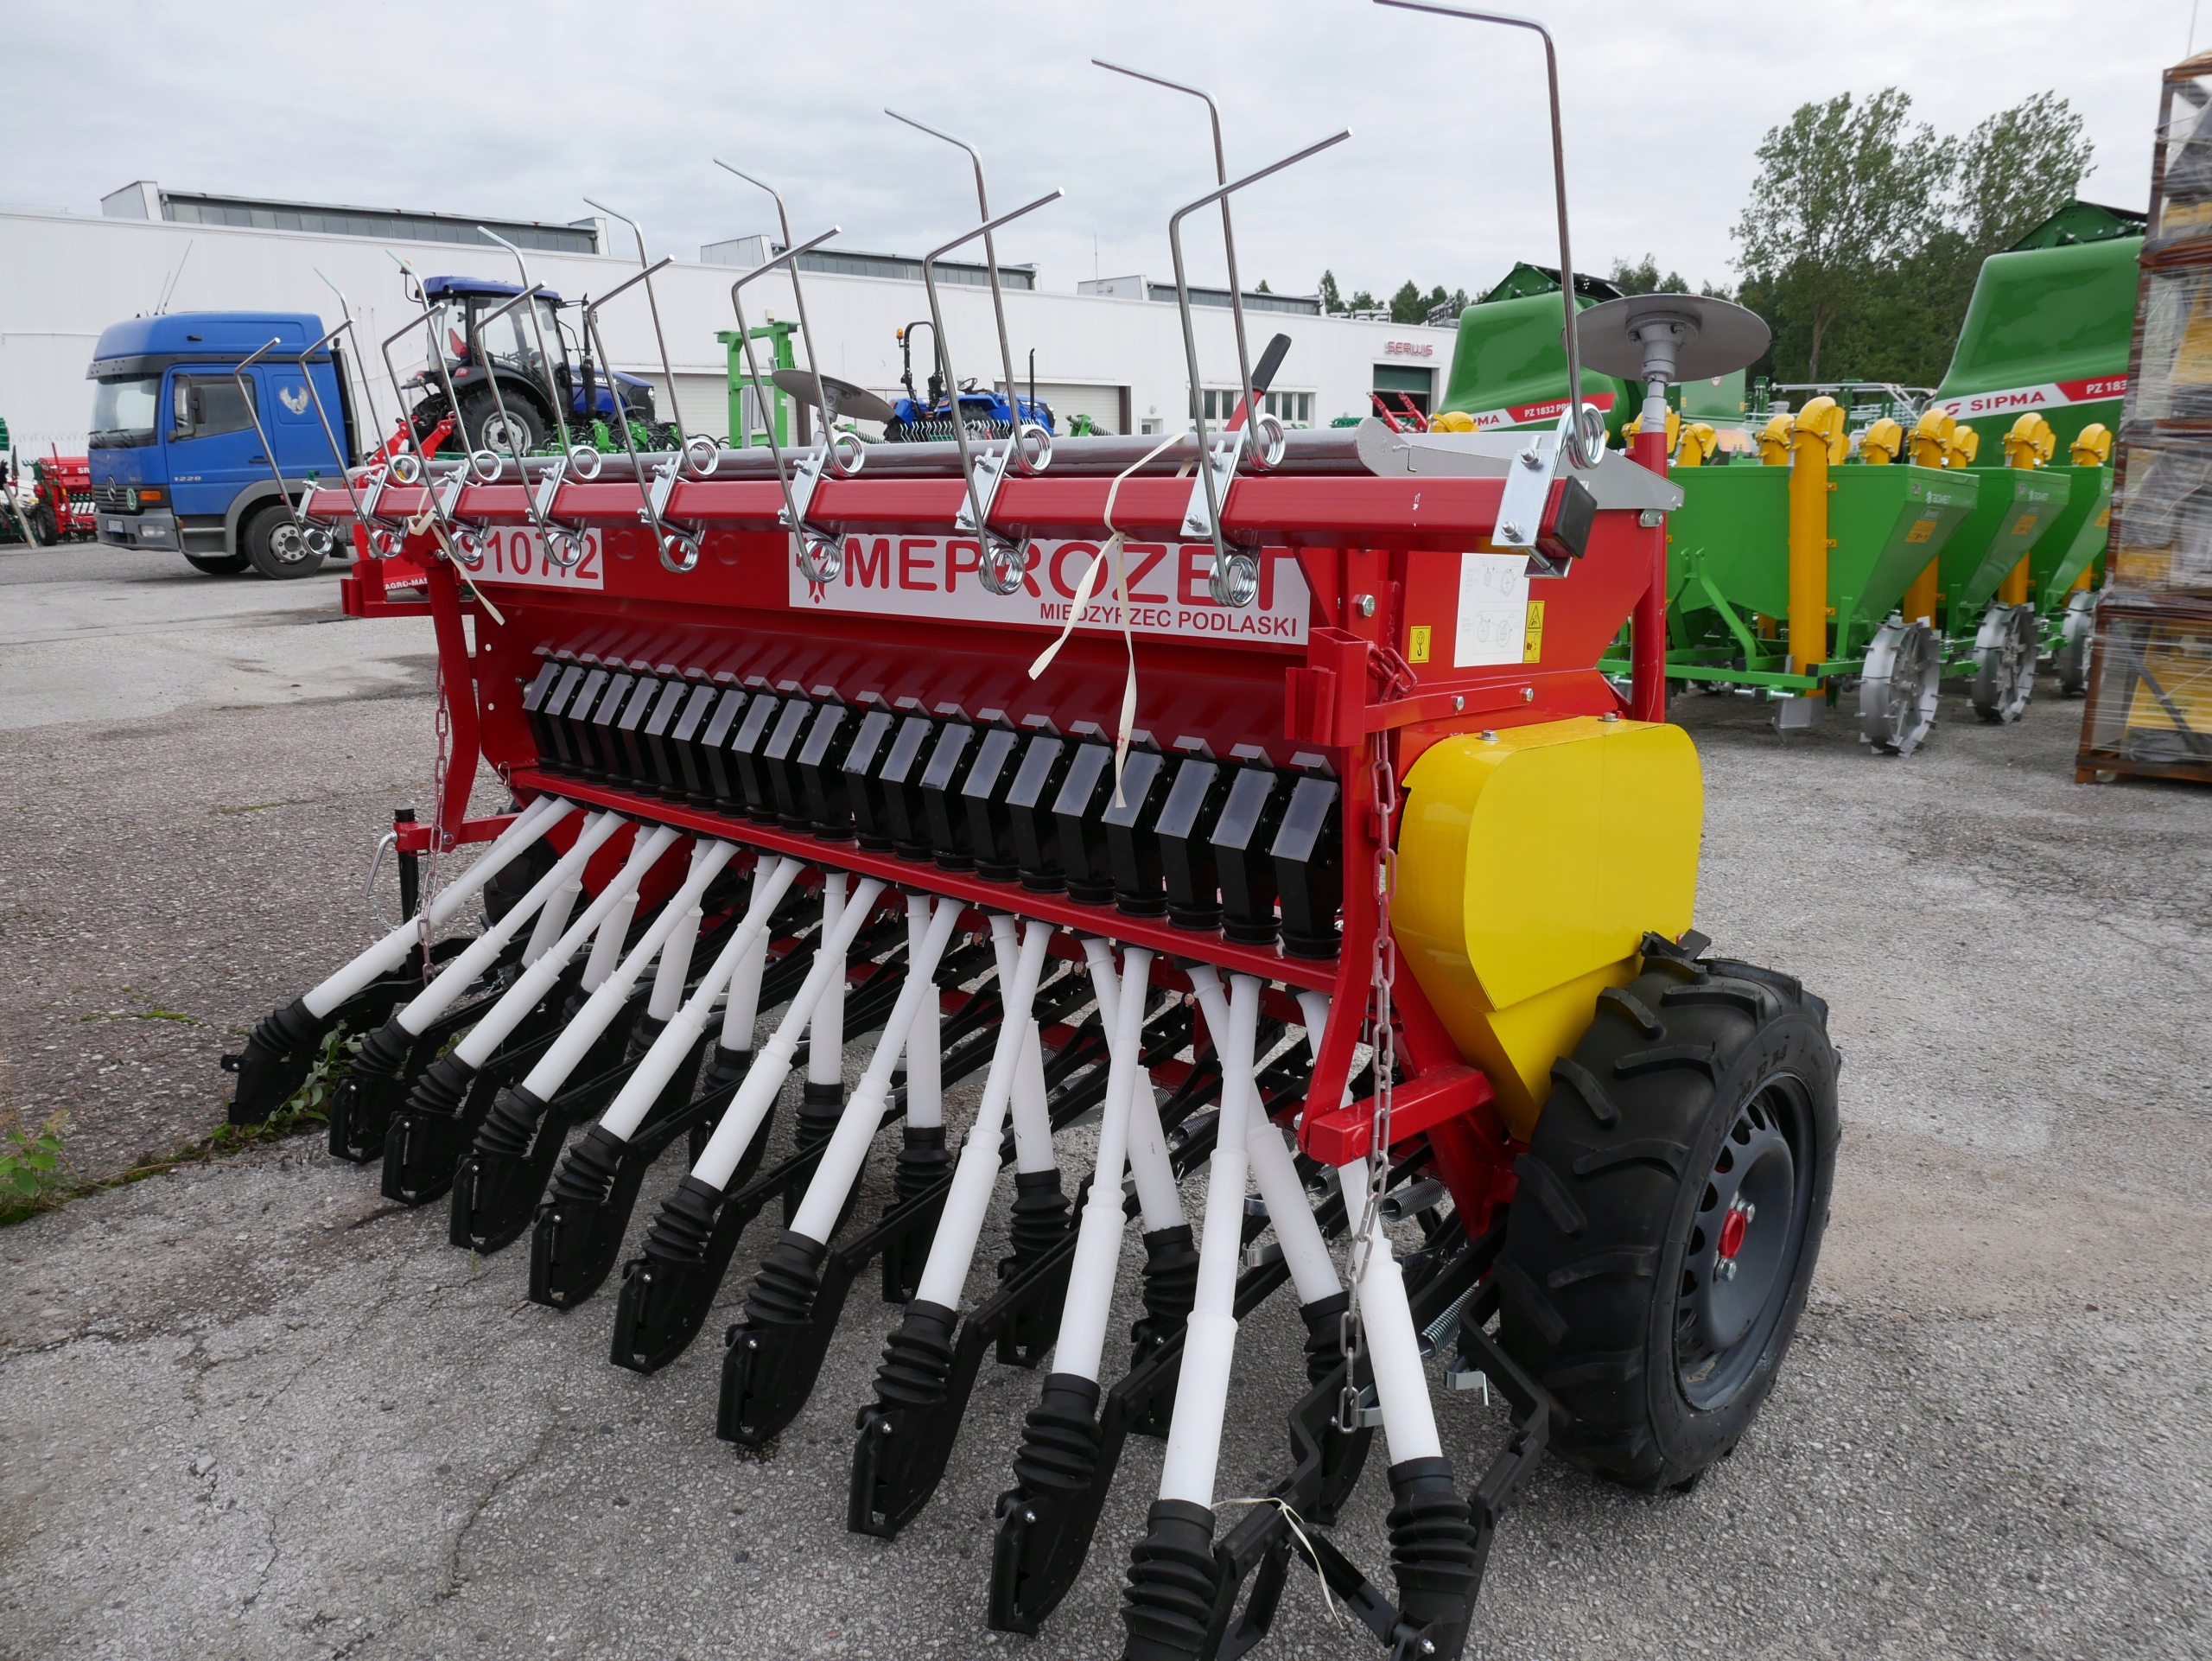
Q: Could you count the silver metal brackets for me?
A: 9